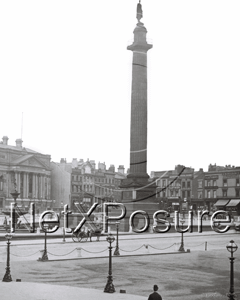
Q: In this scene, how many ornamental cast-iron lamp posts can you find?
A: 6